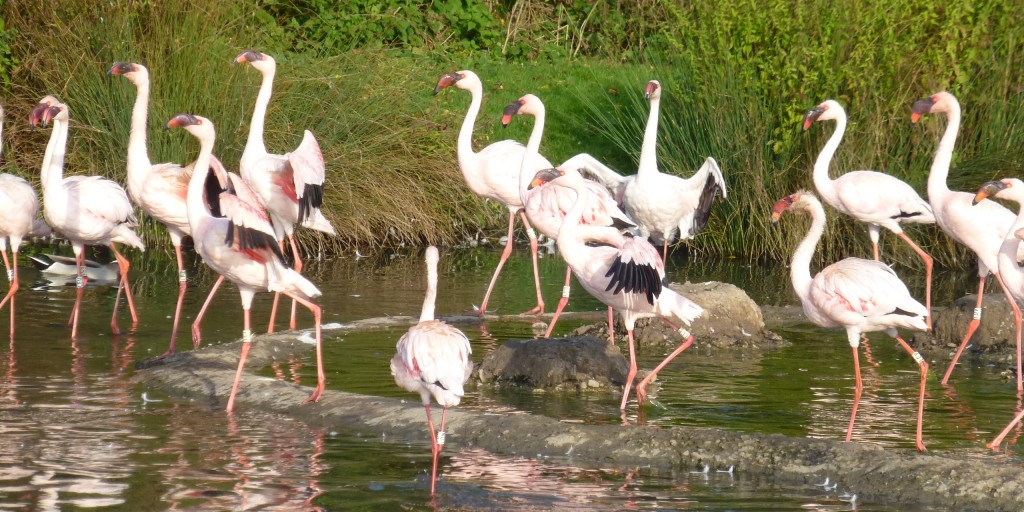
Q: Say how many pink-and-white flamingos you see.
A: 15